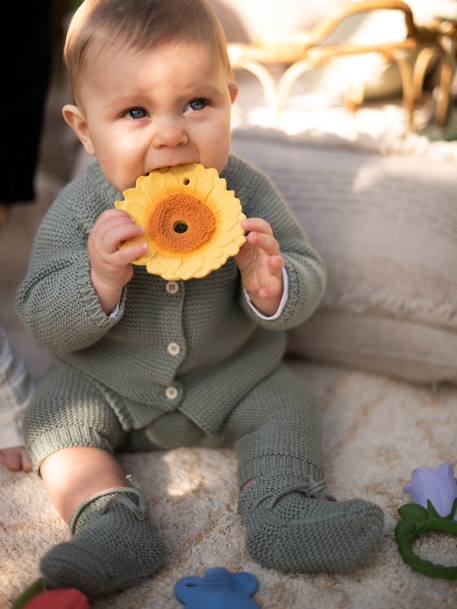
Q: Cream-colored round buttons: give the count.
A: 3